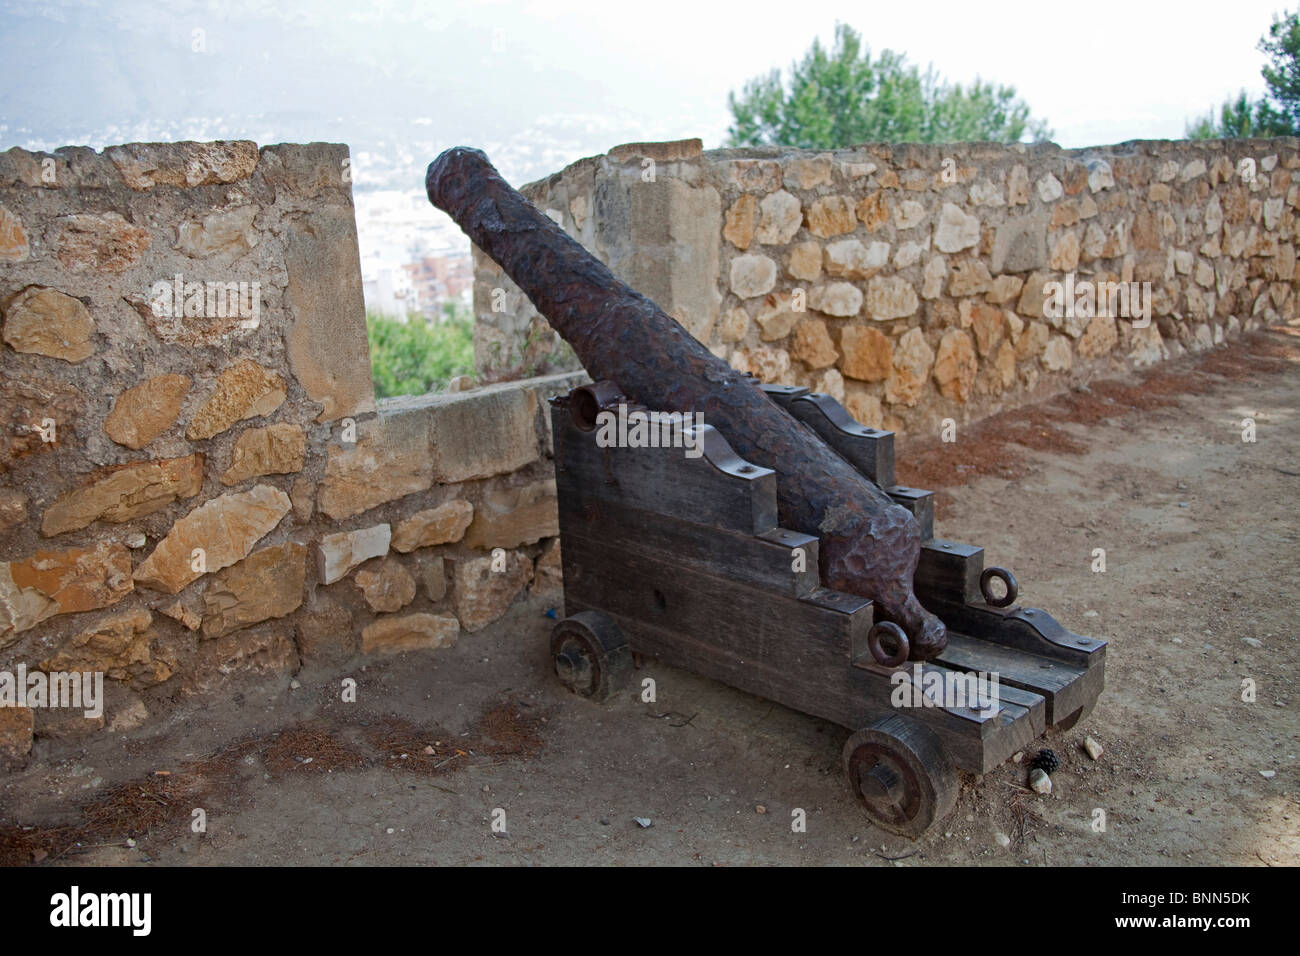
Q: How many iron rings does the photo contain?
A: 2